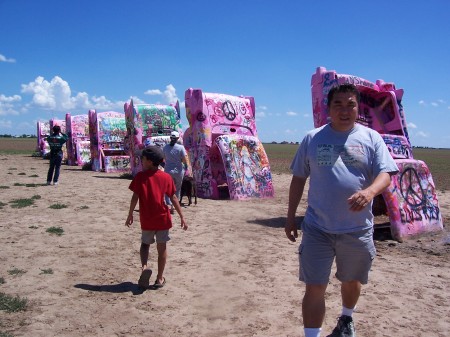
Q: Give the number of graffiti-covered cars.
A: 7